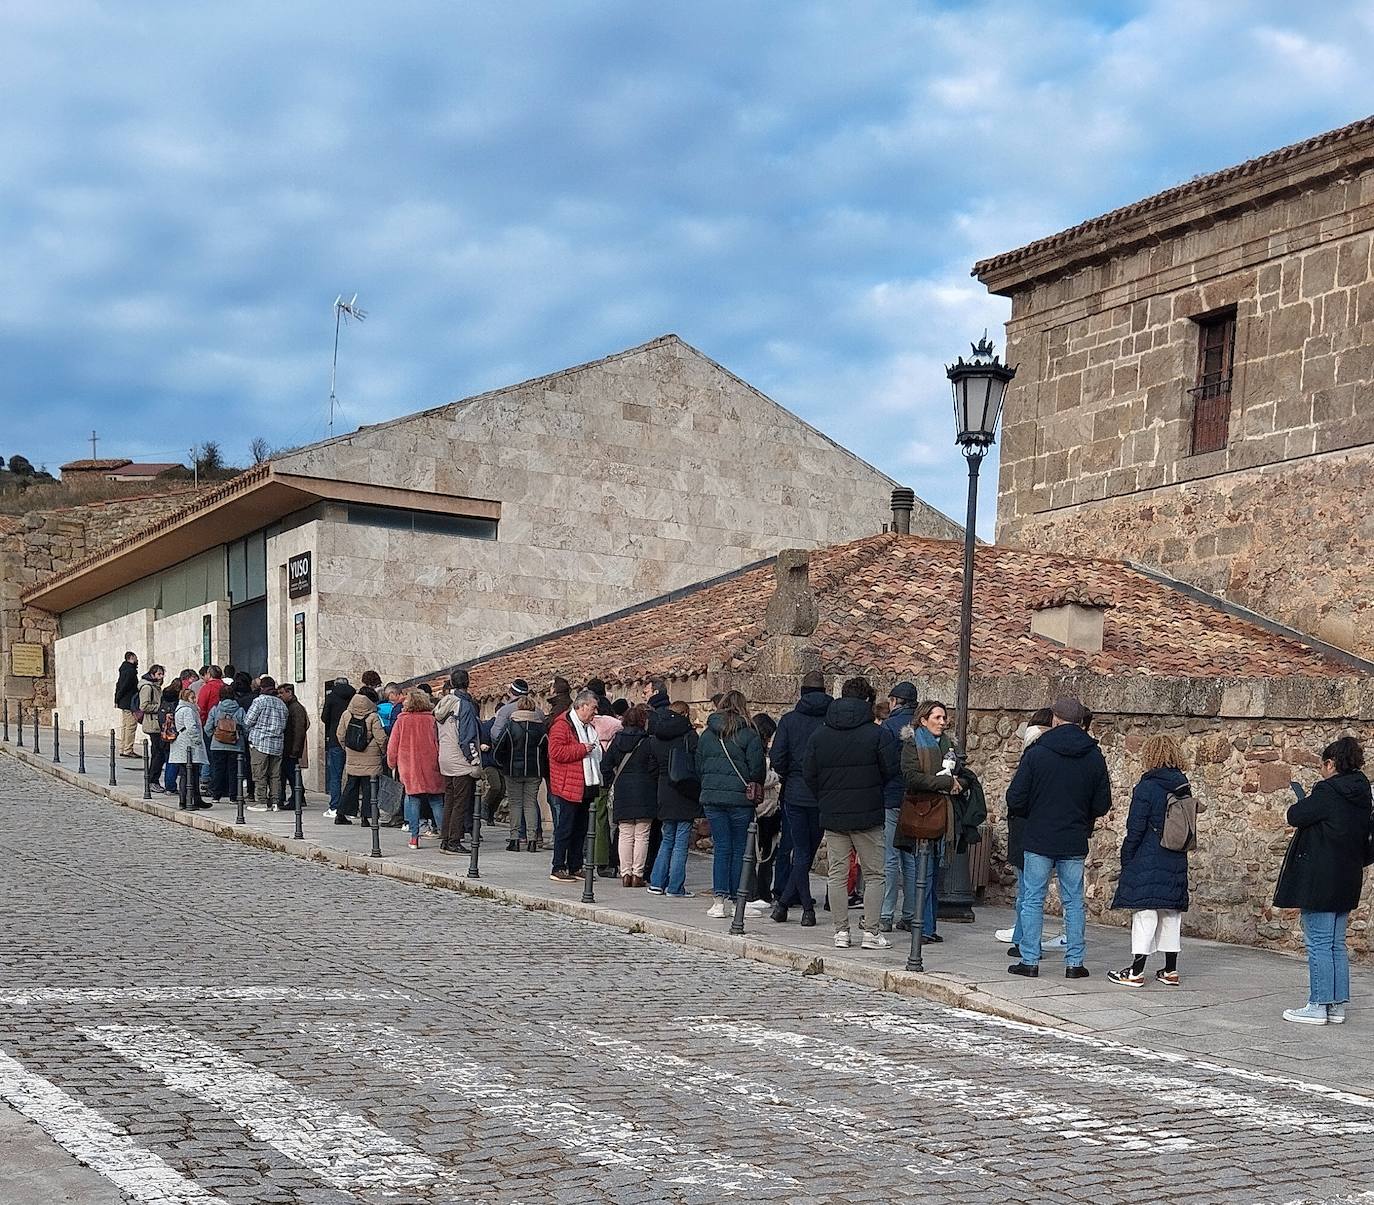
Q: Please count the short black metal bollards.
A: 15